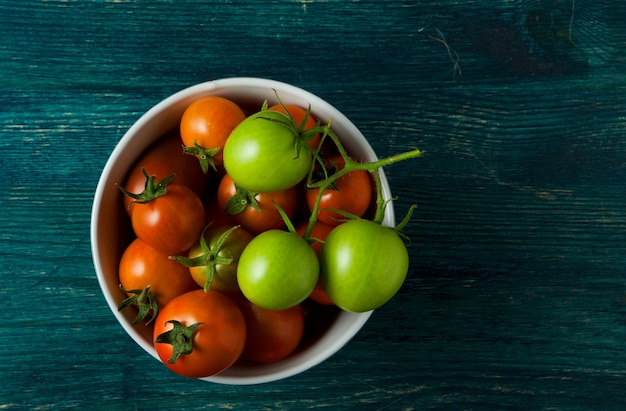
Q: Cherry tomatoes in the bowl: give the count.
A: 14